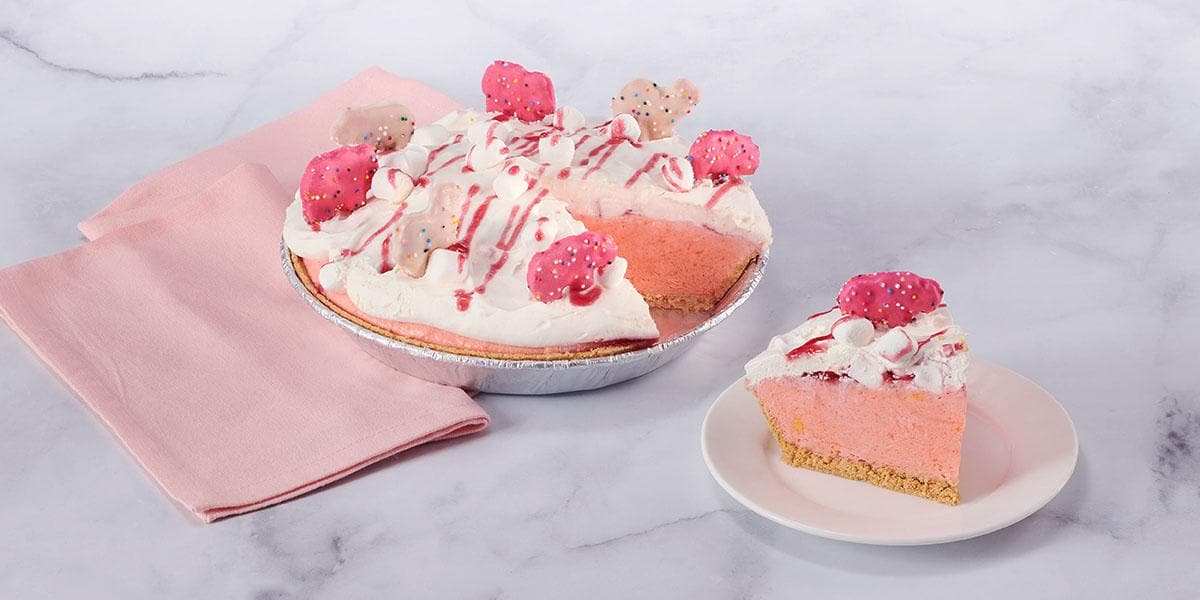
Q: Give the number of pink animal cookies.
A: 5